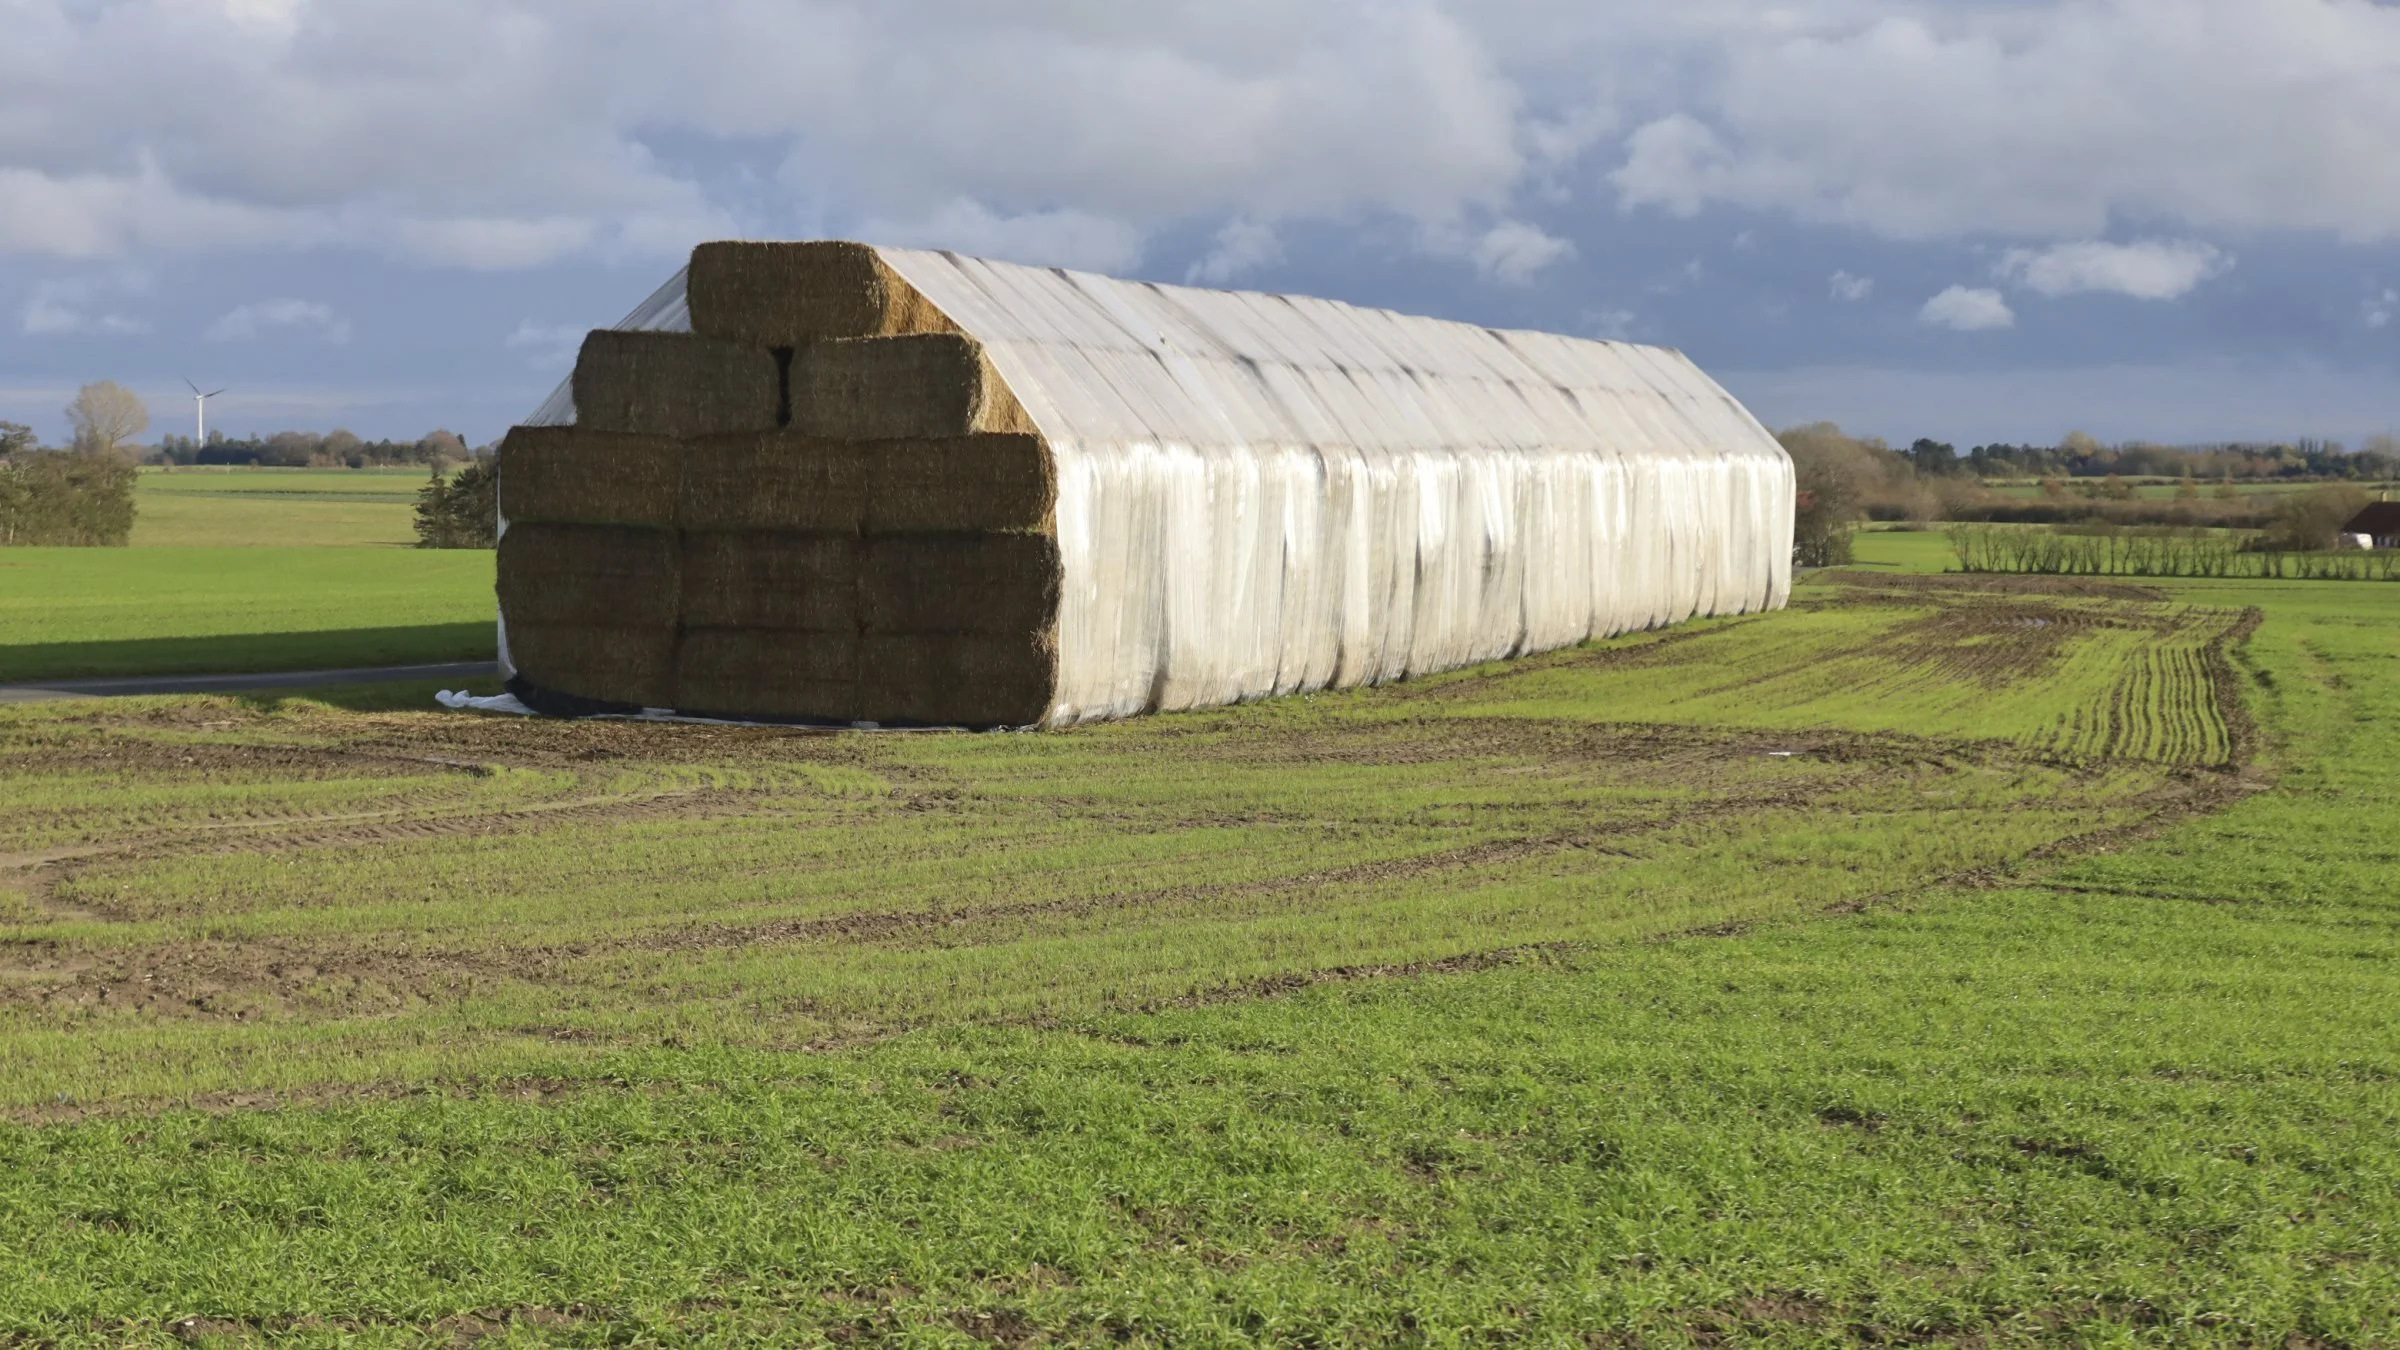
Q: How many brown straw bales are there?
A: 12